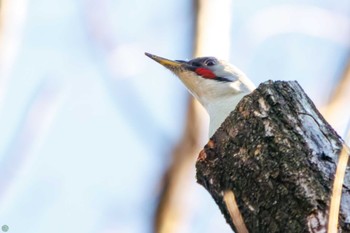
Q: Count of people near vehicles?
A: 0